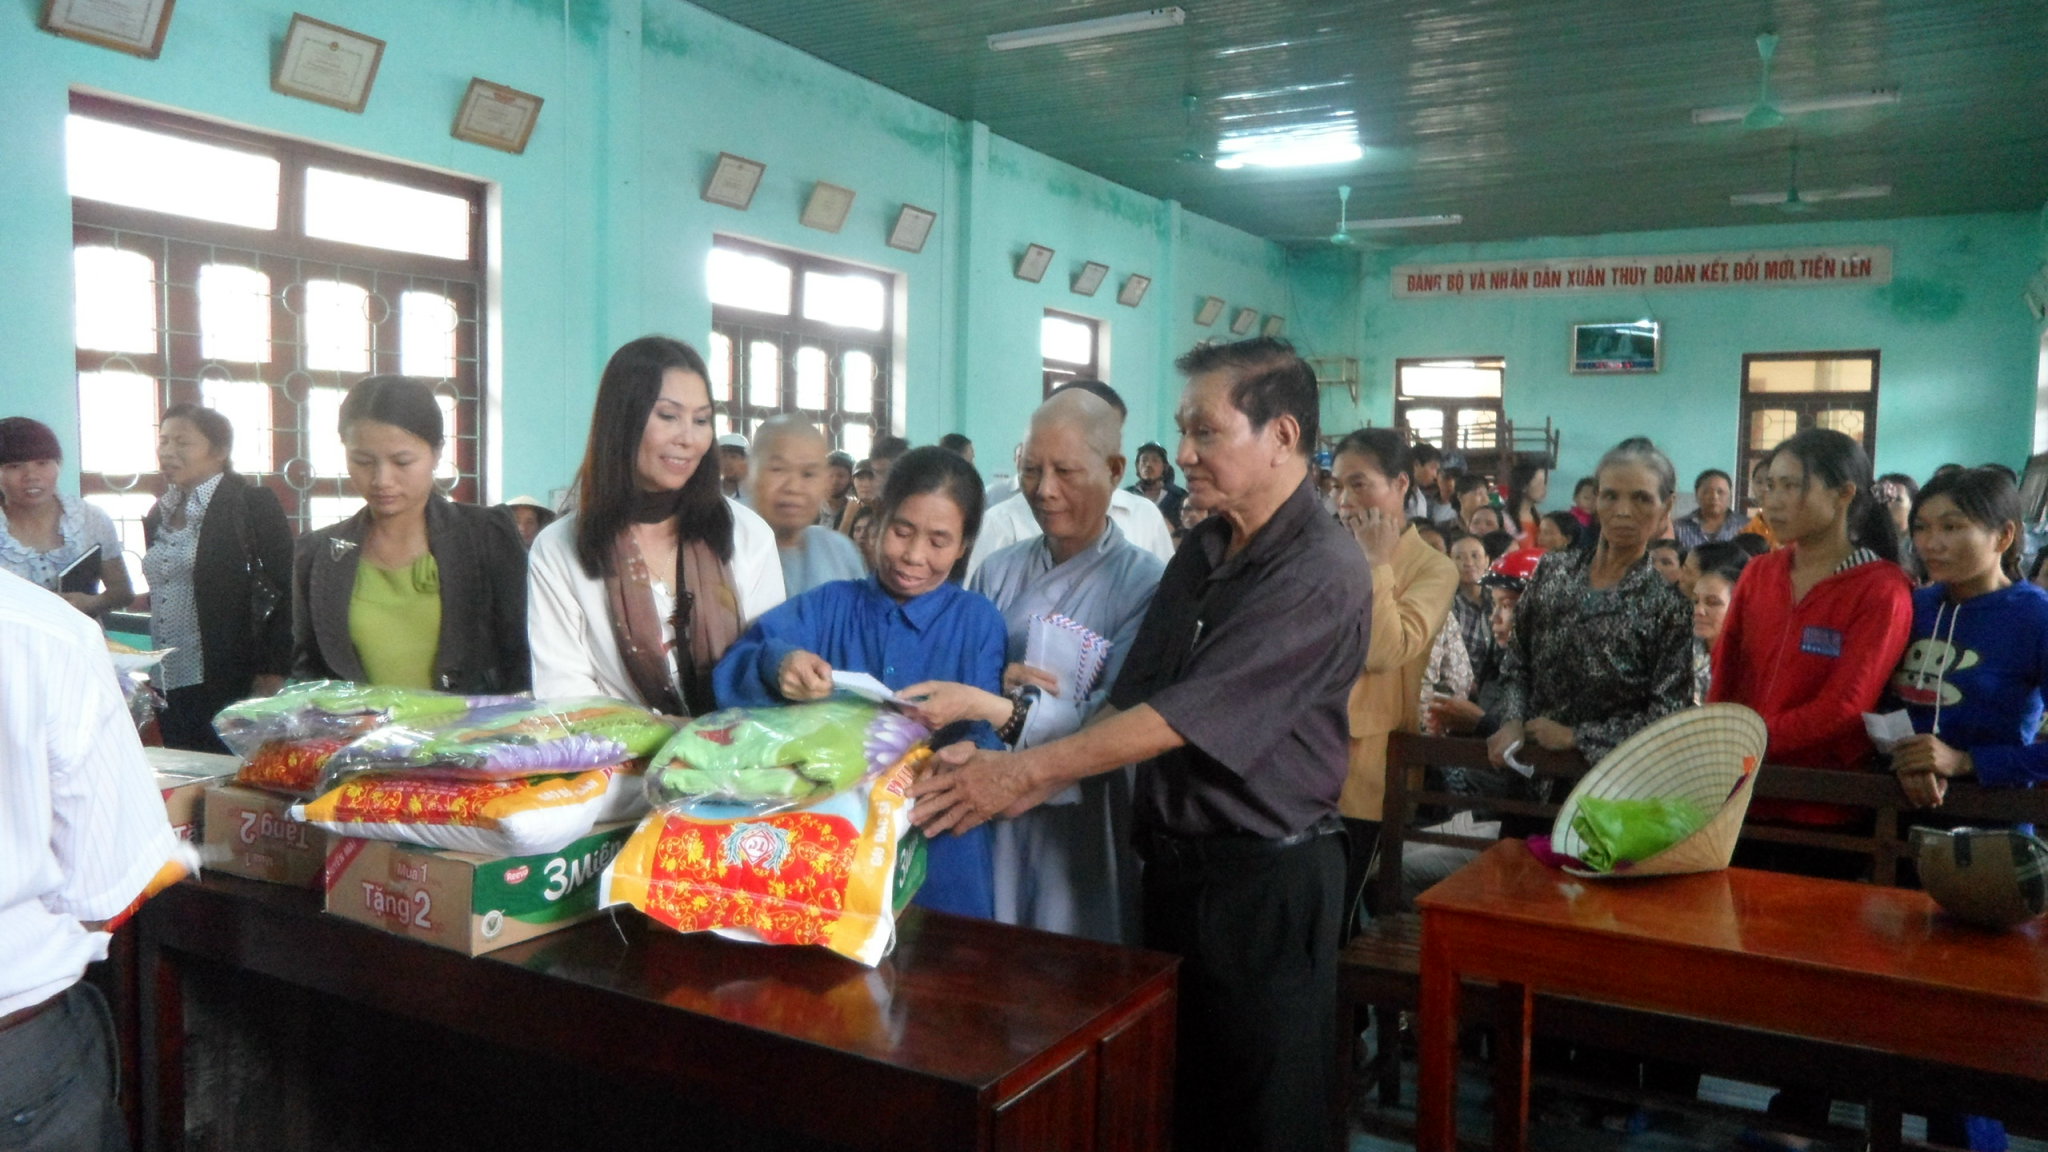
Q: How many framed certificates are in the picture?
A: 12